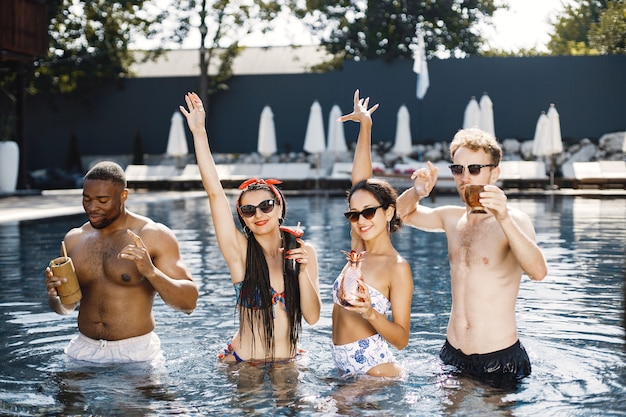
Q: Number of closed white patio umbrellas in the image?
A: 9